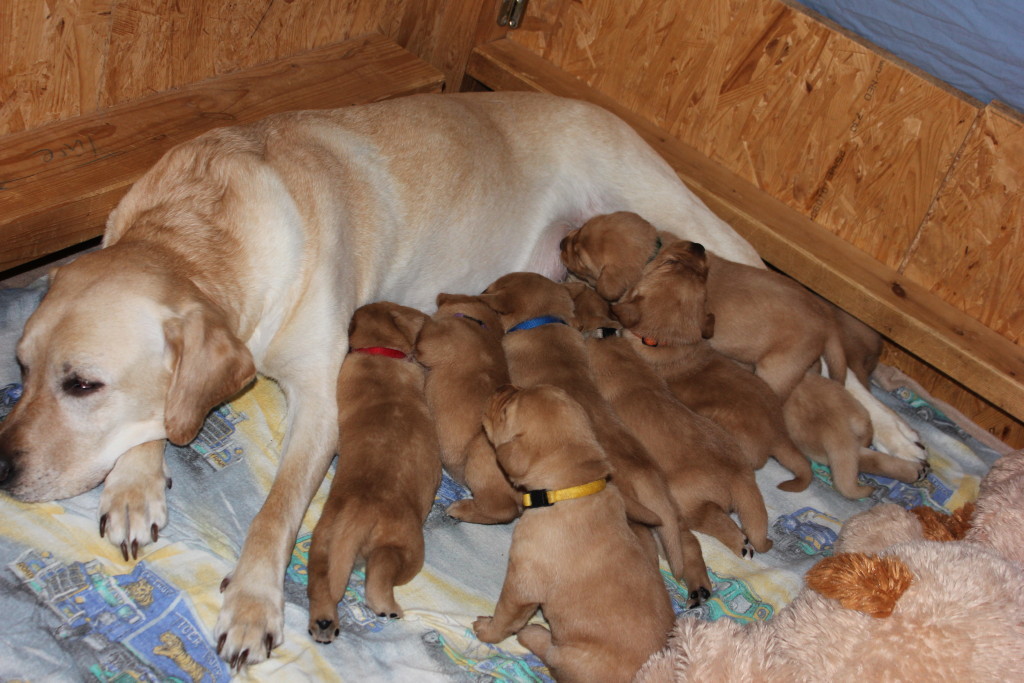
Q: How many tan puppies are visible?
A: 8